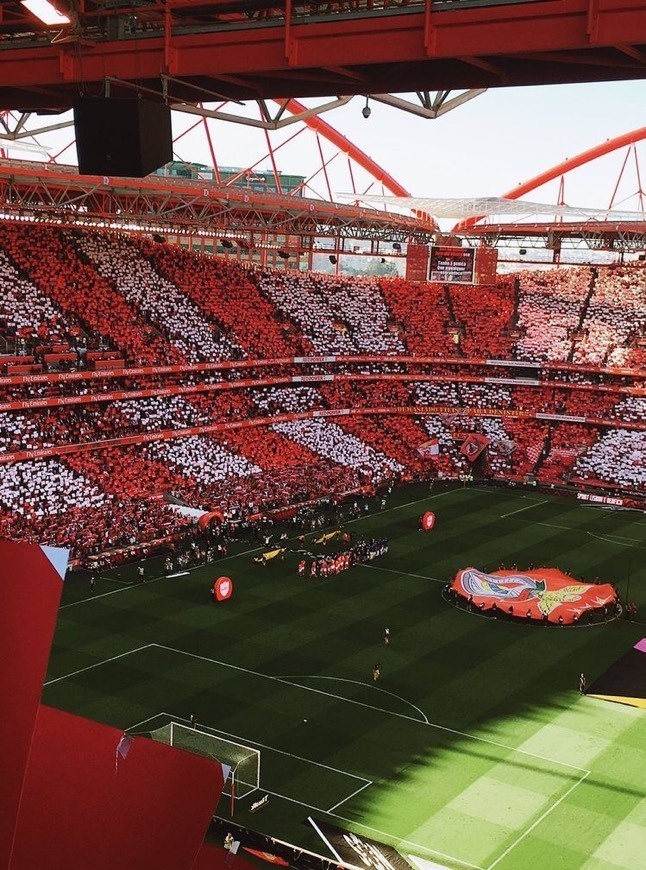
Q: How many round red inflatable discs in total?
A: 2